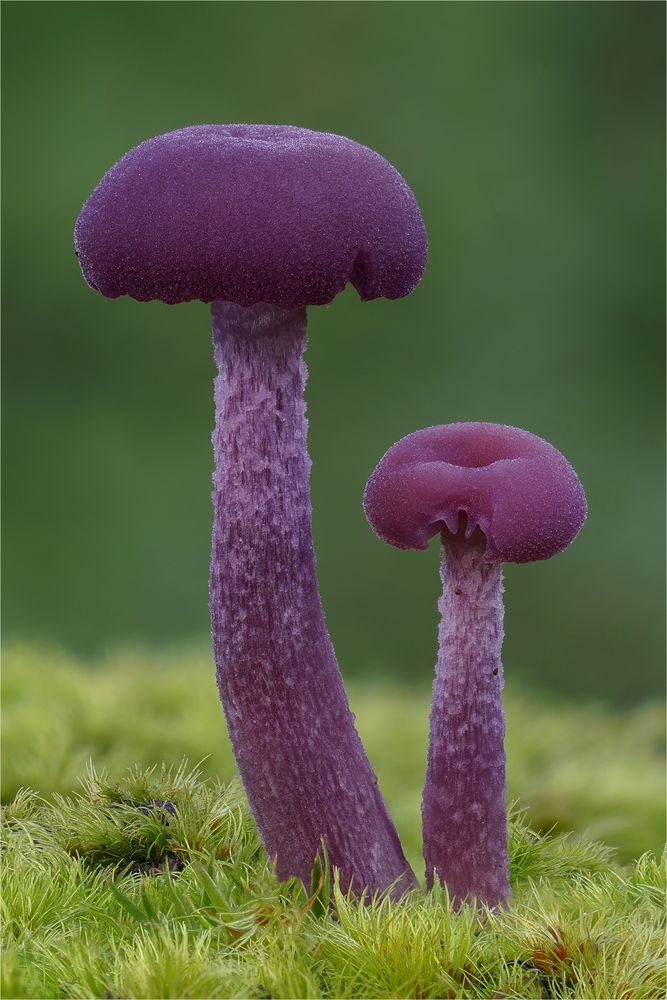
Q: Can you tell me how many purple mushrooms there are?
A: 2